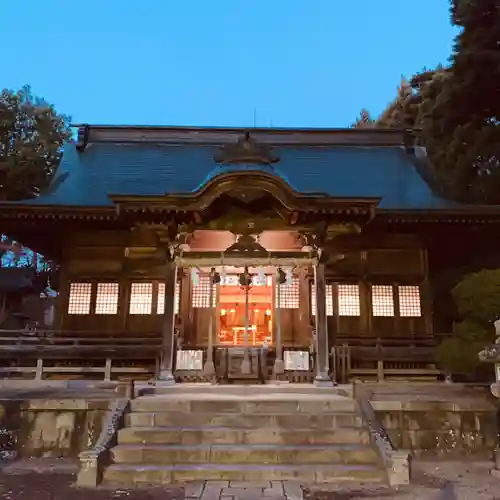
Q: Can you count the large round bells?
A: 3